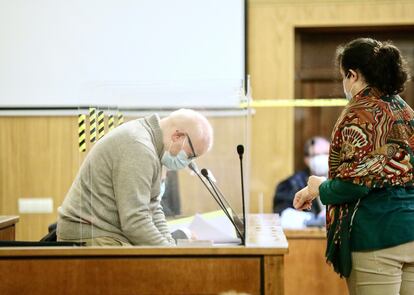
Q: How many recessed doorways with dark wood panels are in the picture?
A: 1